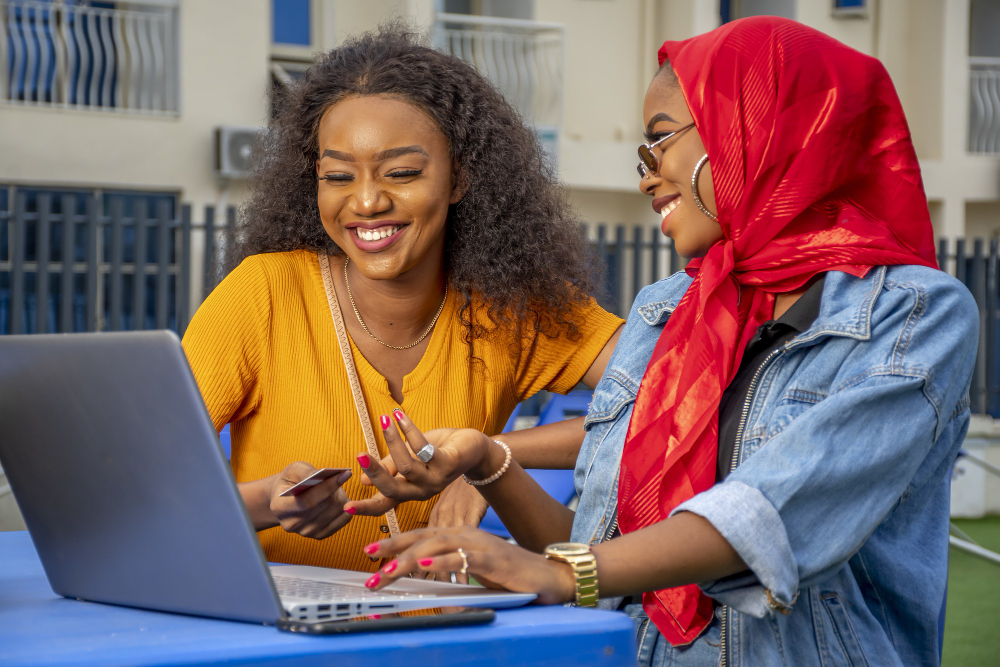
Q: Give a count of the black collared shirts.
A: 1